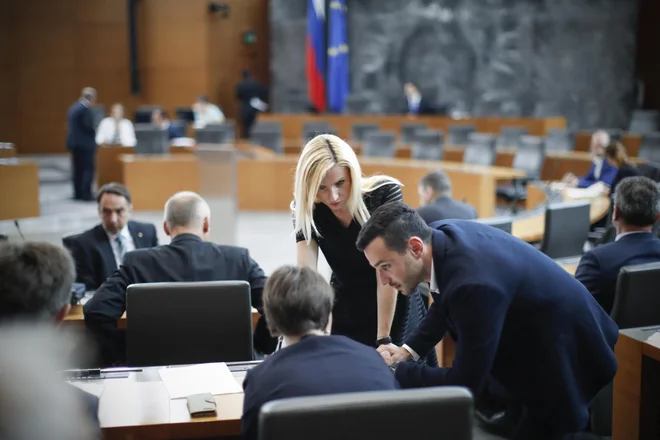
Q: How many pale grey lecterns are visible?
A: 1